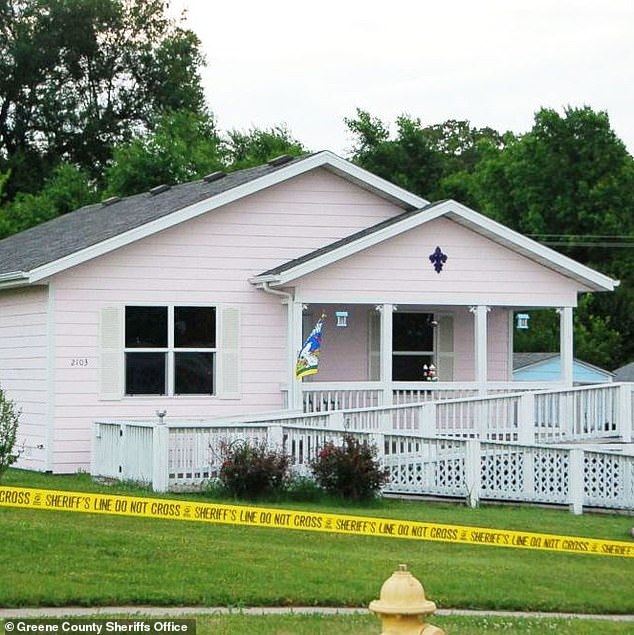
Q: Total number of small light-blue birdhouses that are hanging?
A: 2